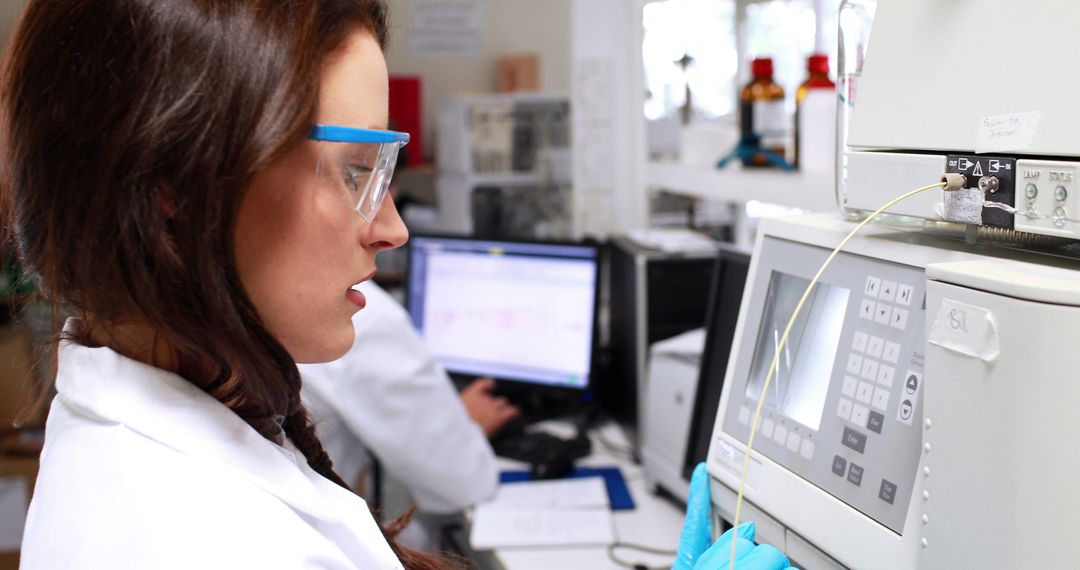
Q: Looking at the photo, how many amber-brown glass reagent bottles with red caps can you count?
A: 2